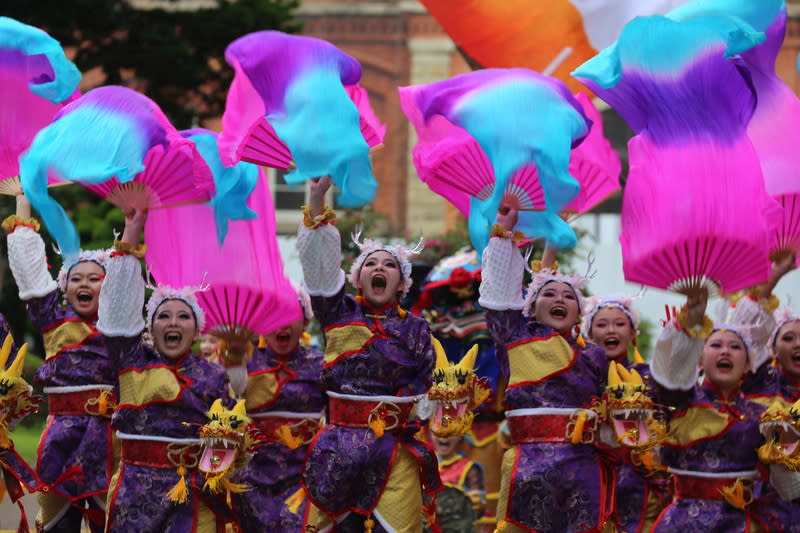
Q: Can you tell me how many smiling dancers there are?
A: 8